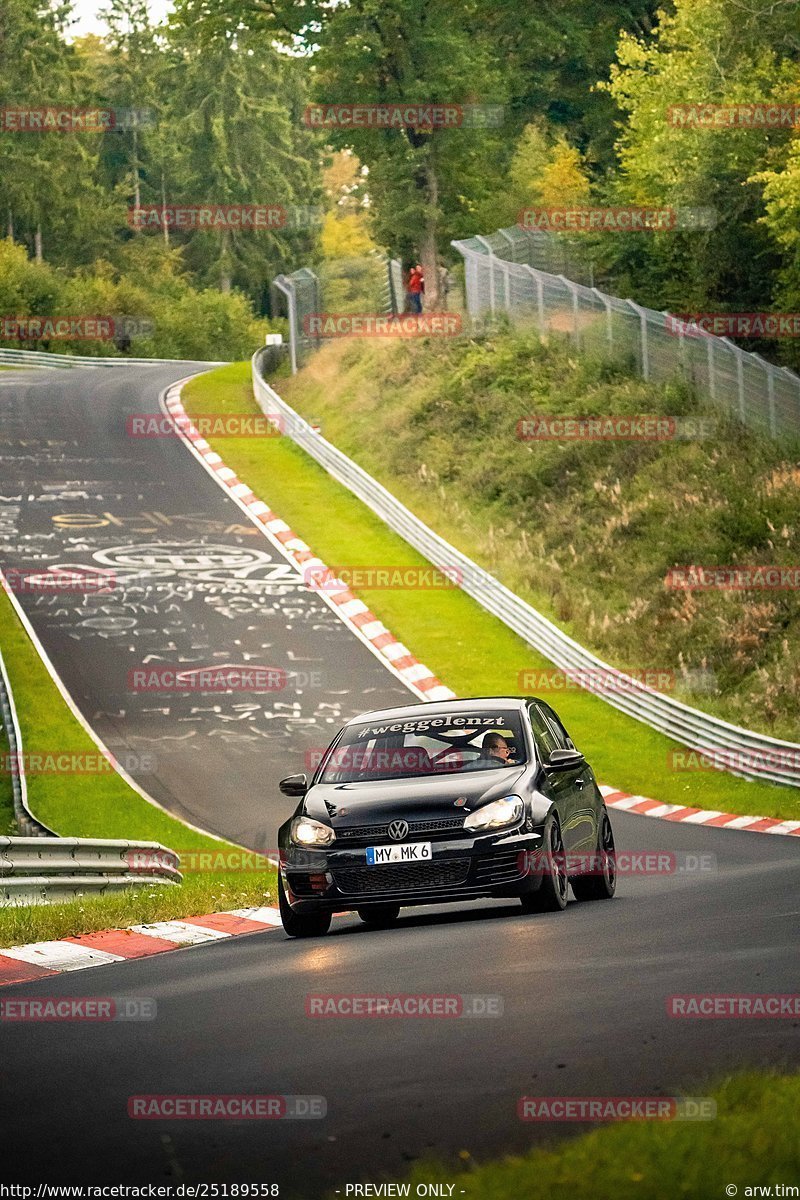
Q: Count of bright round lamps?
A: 2